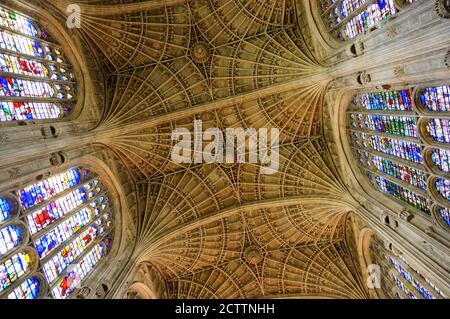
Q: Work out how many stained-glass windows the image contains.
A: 5